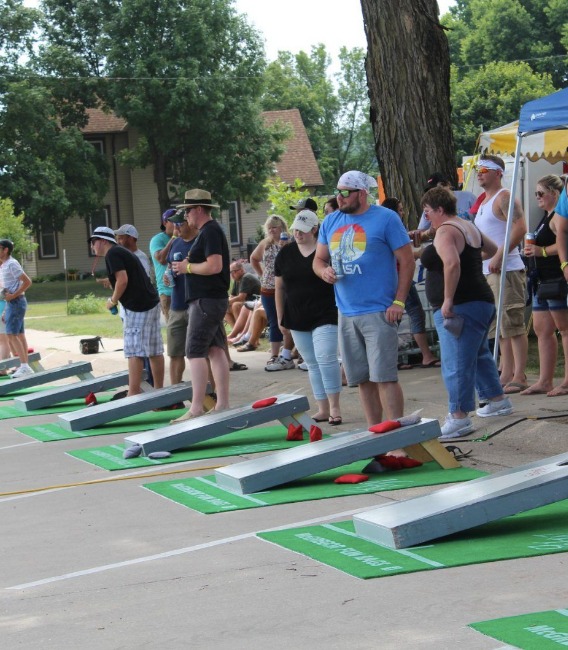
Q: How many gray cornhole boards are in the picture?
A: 7